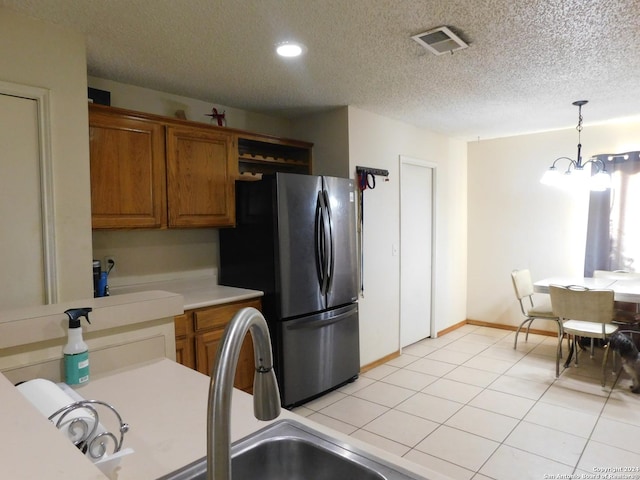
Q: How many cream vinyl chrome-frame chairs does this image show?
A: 3